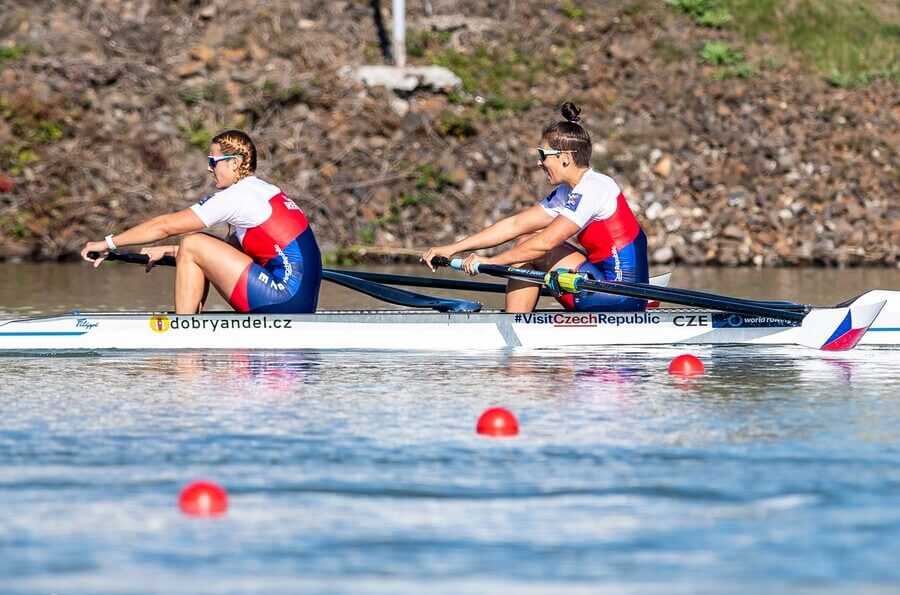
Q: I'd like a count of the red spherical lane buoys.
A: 3